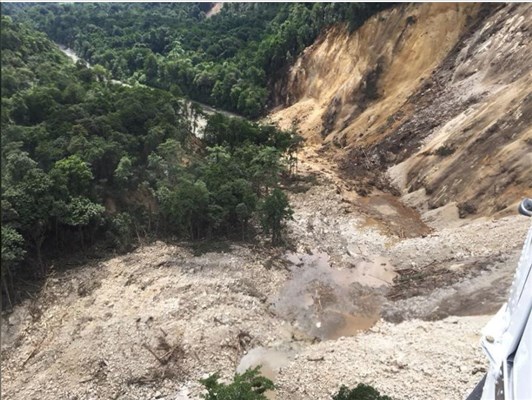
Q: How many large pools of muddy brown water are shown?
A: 2